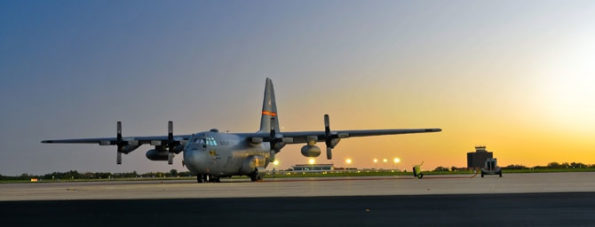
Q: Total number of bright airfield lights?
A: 6